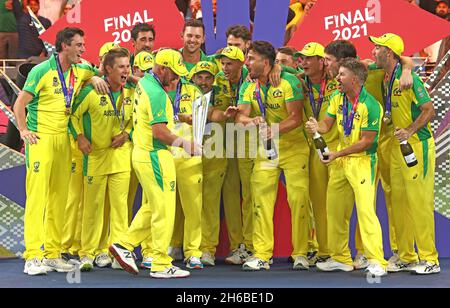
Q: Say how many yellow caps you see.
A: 7